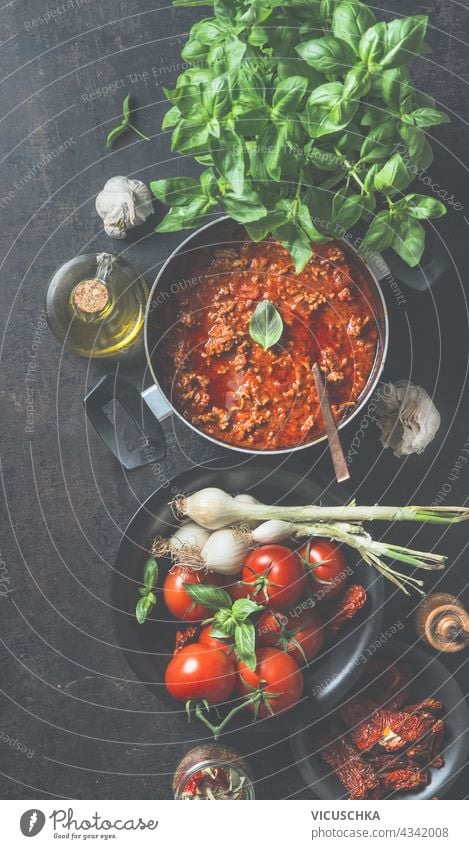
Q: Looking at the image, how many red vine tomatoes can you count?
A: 7